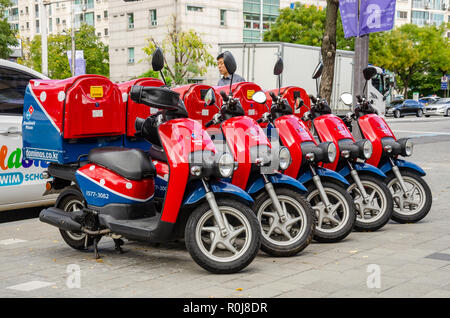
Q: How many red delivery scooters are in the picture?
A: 5